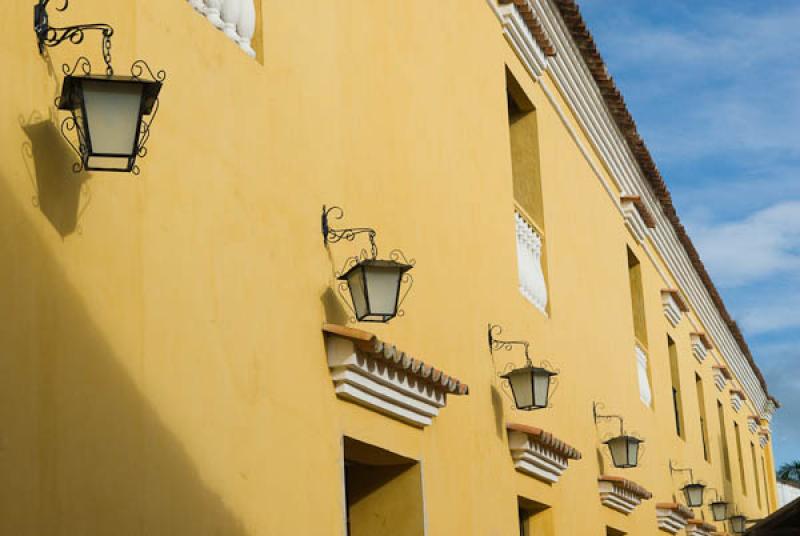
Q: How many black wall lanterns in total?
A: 7